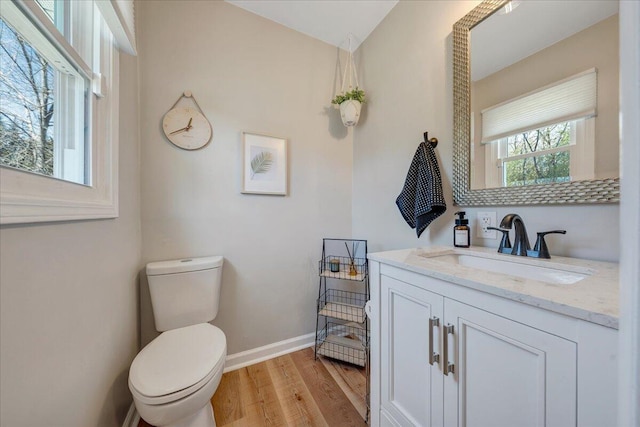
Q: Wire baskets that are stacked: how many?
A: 3